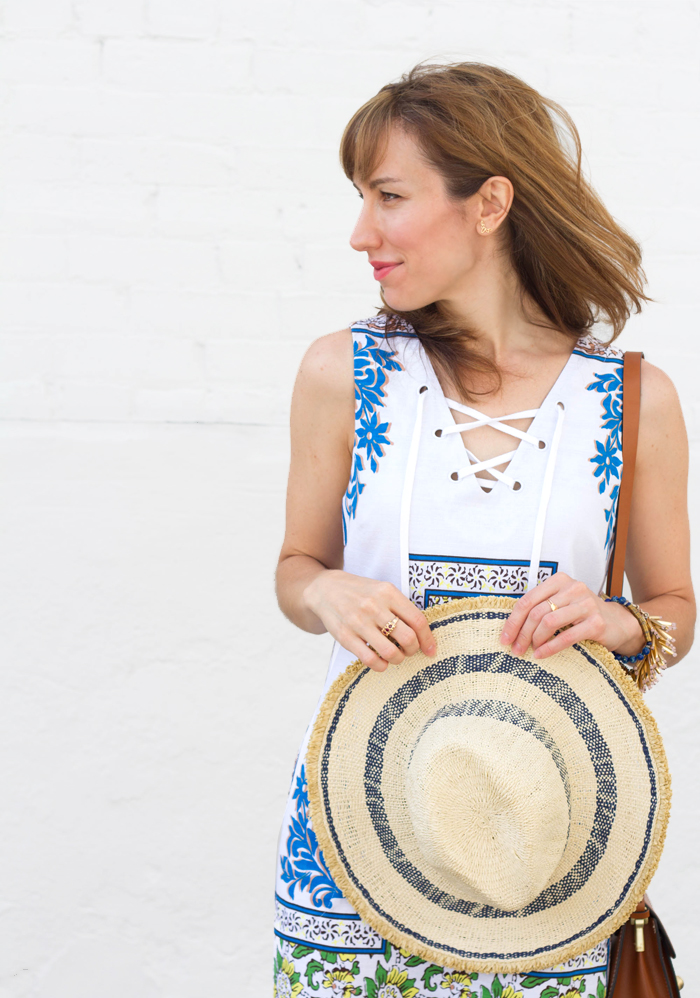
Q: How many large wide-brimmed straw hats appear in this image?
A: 1